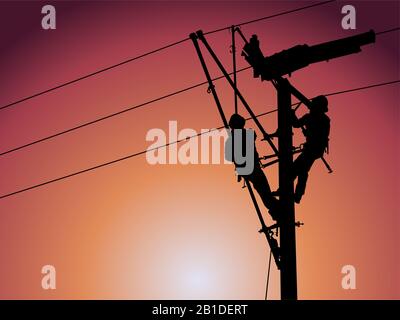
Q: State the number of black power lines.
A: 3